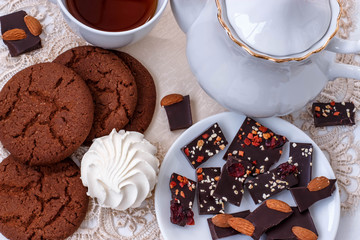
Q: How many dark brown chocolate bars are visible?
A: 14